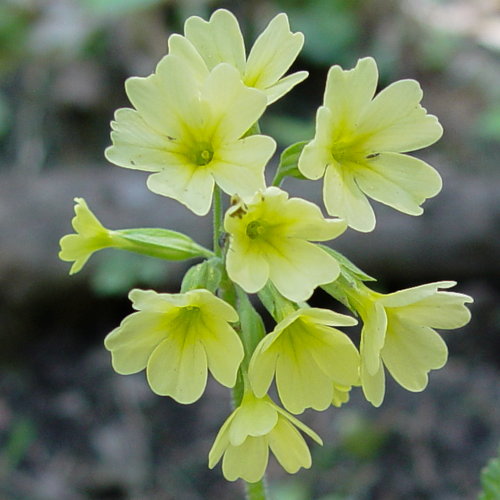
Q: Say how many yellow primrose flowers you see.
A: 9